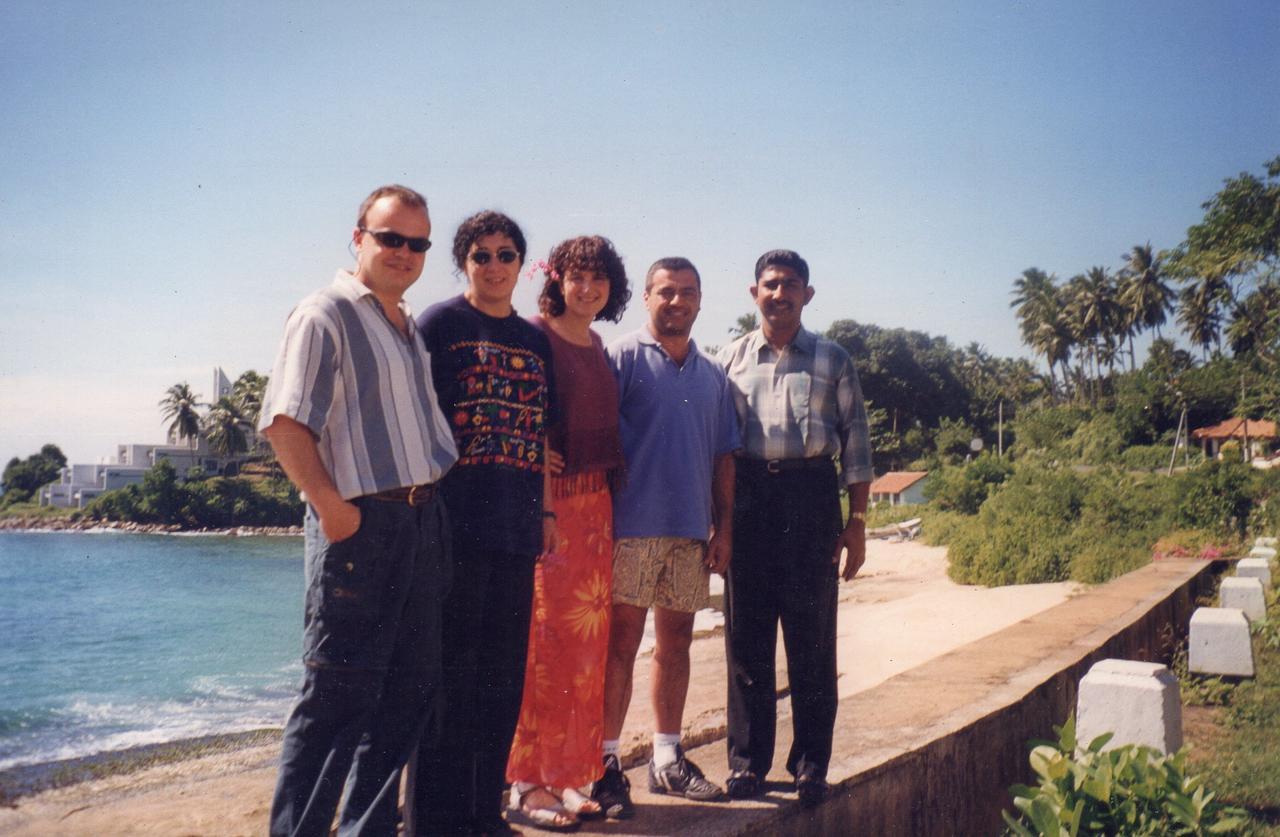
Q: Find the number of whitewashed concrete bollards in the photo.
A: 6